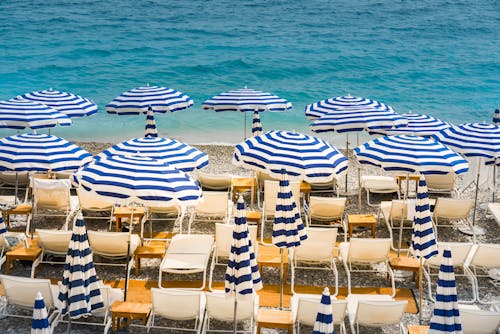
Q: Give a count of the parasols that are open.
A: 13